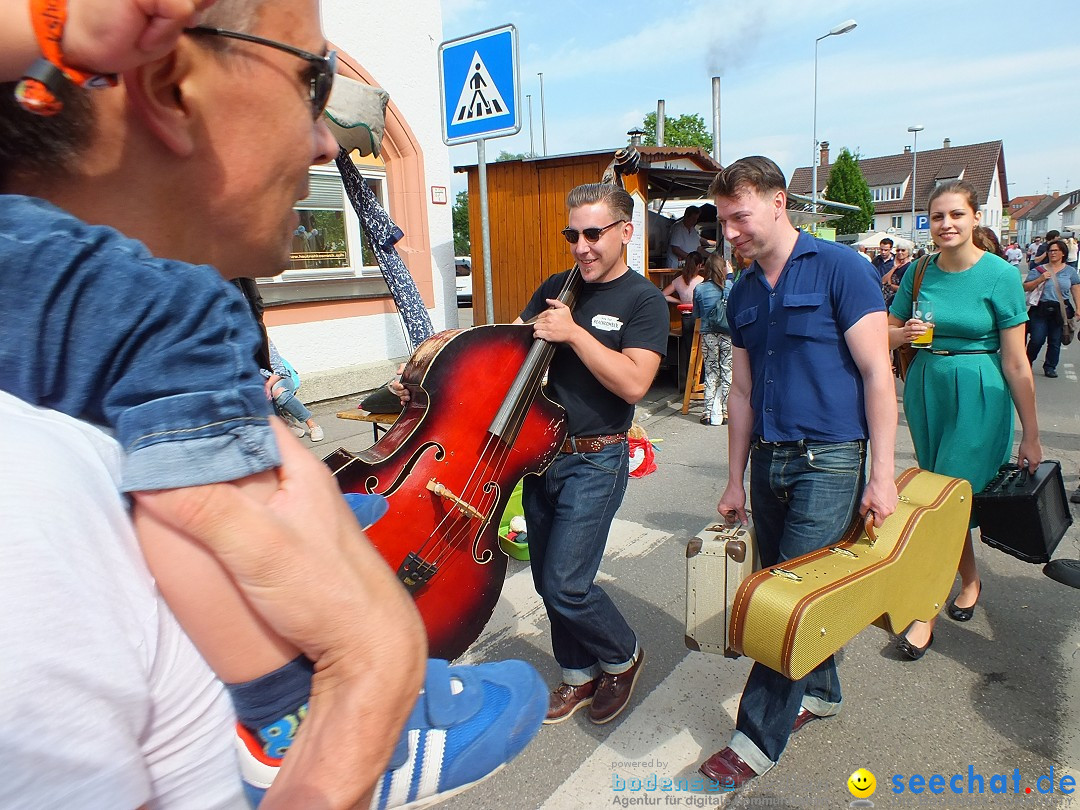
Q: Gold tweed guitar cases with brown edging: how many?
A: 1